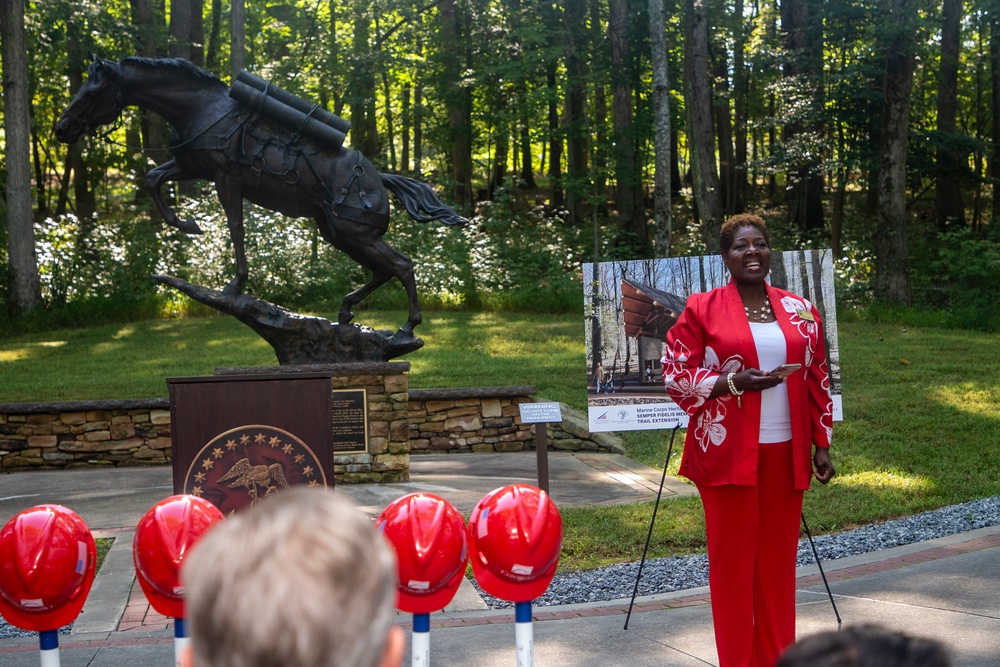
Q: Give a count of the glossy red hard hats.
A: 4